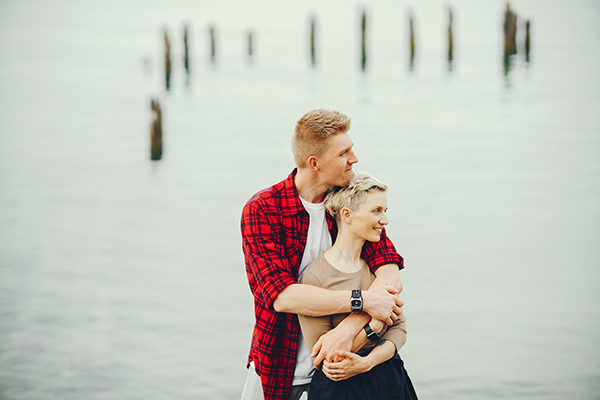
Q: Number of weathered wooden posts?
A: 11